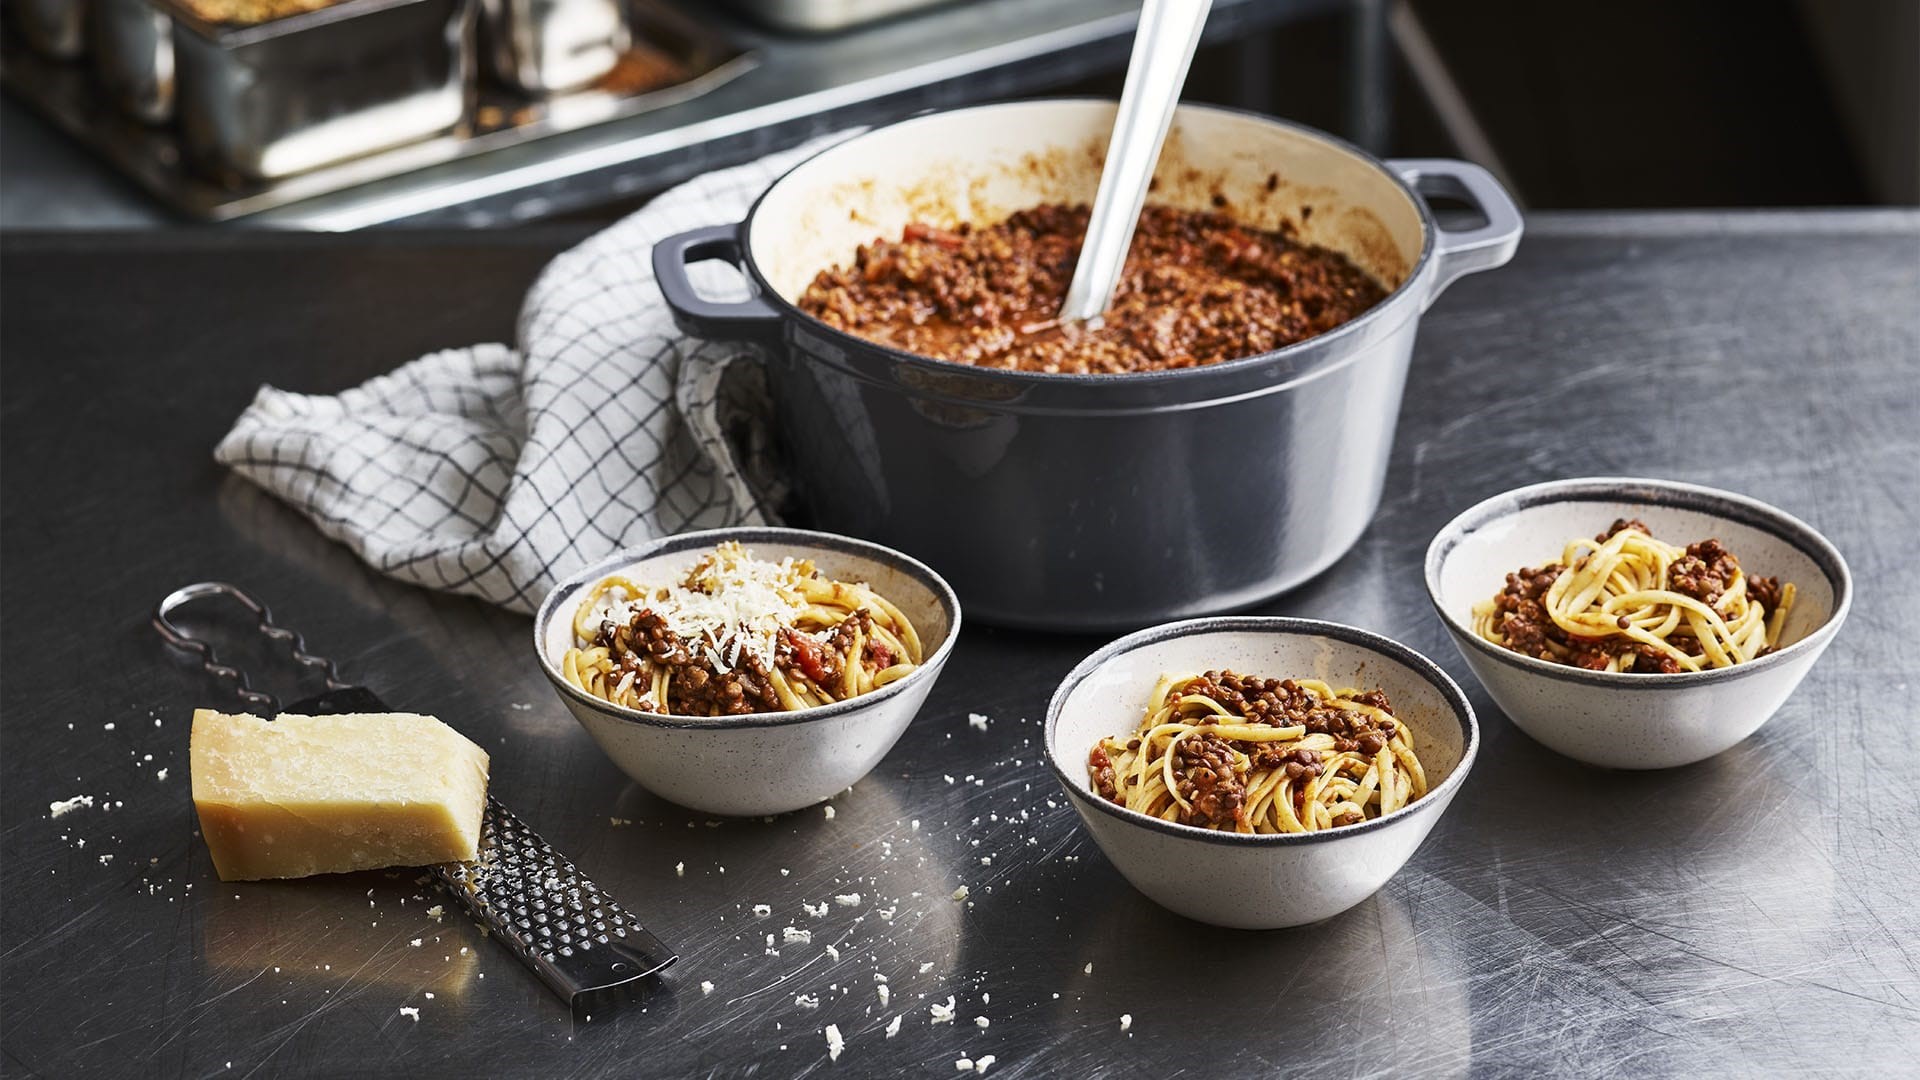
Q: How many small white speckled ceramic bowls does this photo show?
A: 3